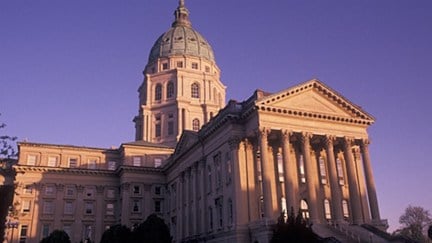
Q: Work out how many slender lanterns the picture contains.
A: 1